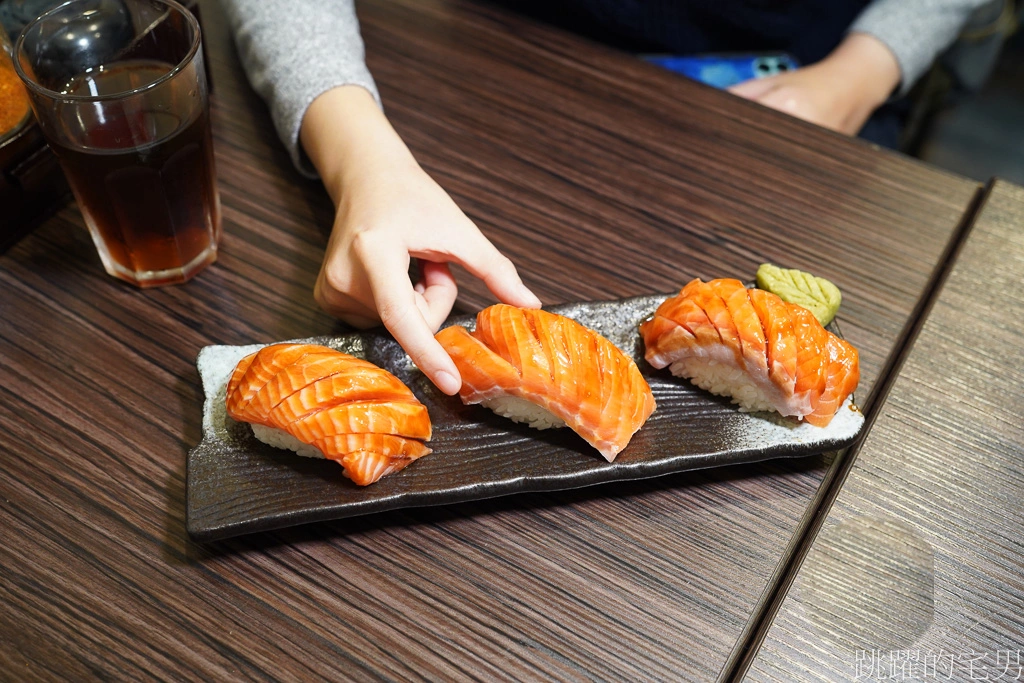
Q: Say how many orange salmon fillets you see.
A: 3